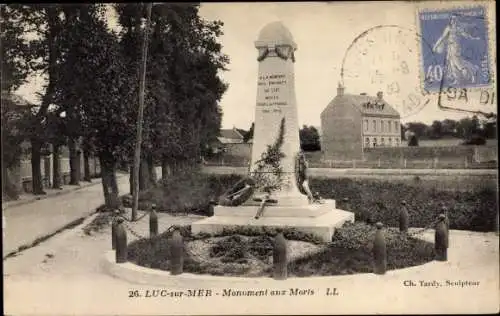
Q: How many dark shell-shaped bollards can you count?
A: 9